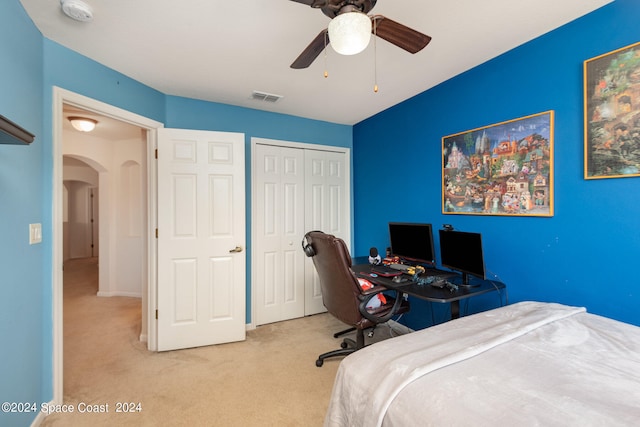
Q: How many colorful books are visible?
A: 0